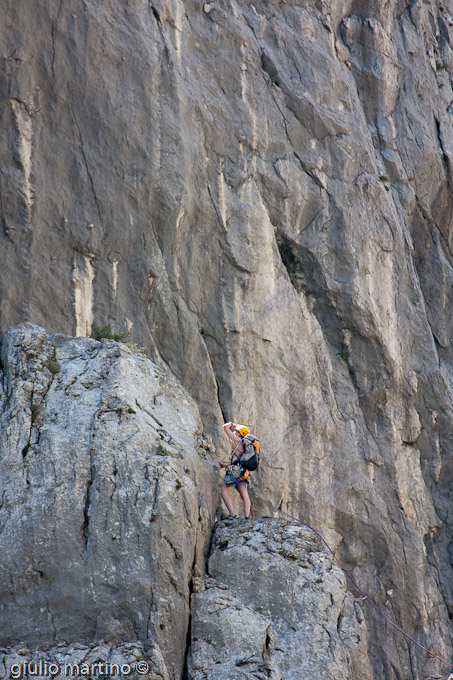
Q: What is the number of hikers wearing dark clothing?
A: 1